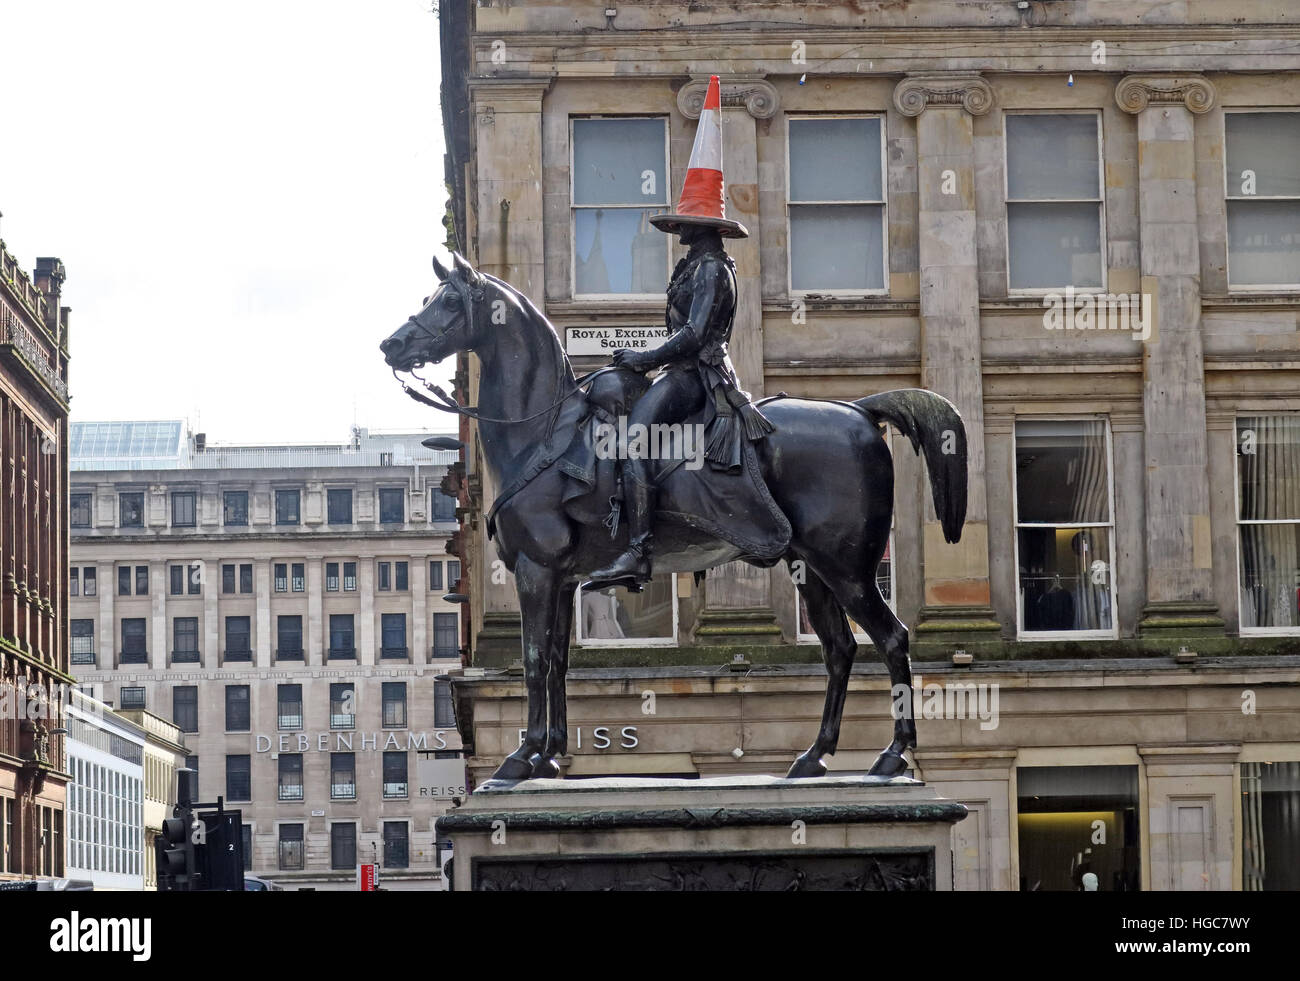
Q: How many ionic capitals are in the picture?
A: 3